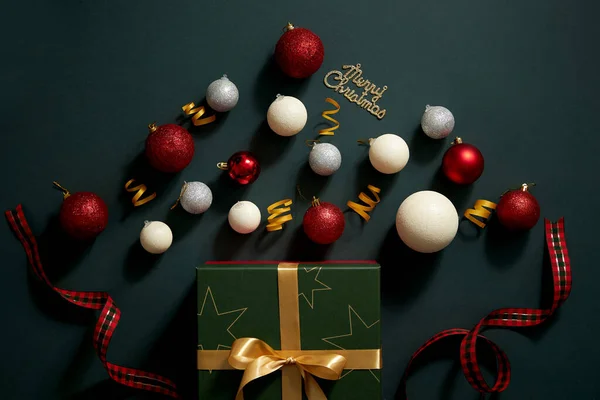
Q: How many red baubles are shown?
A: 7